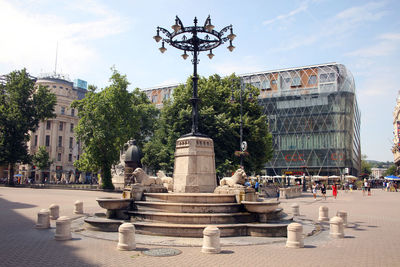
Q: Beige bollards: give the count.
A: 11